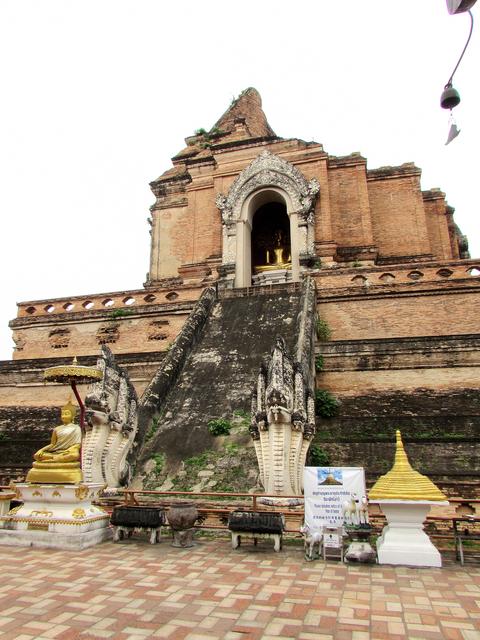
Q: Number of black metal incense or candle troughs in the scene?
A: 2